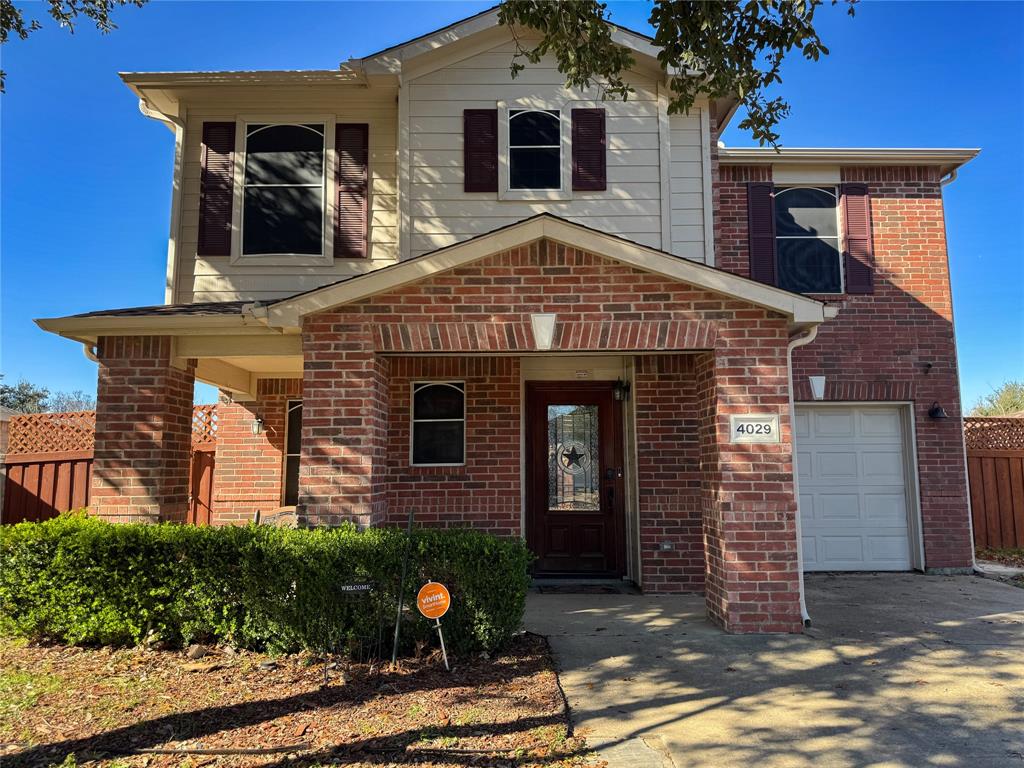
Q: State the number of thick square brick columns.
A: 3